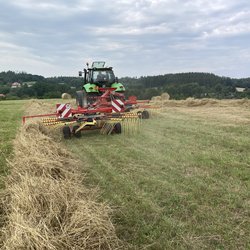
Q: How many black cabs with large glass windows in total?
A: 1